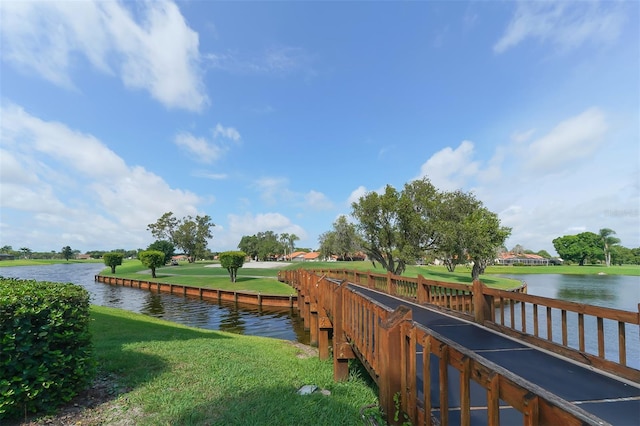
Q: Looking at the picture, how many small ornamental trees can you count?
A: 3